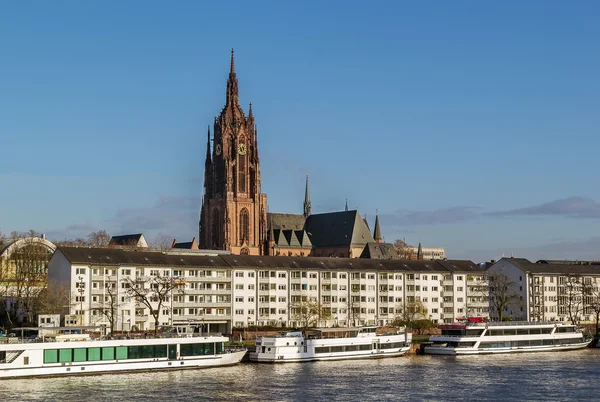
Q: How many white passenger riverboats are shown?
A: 3